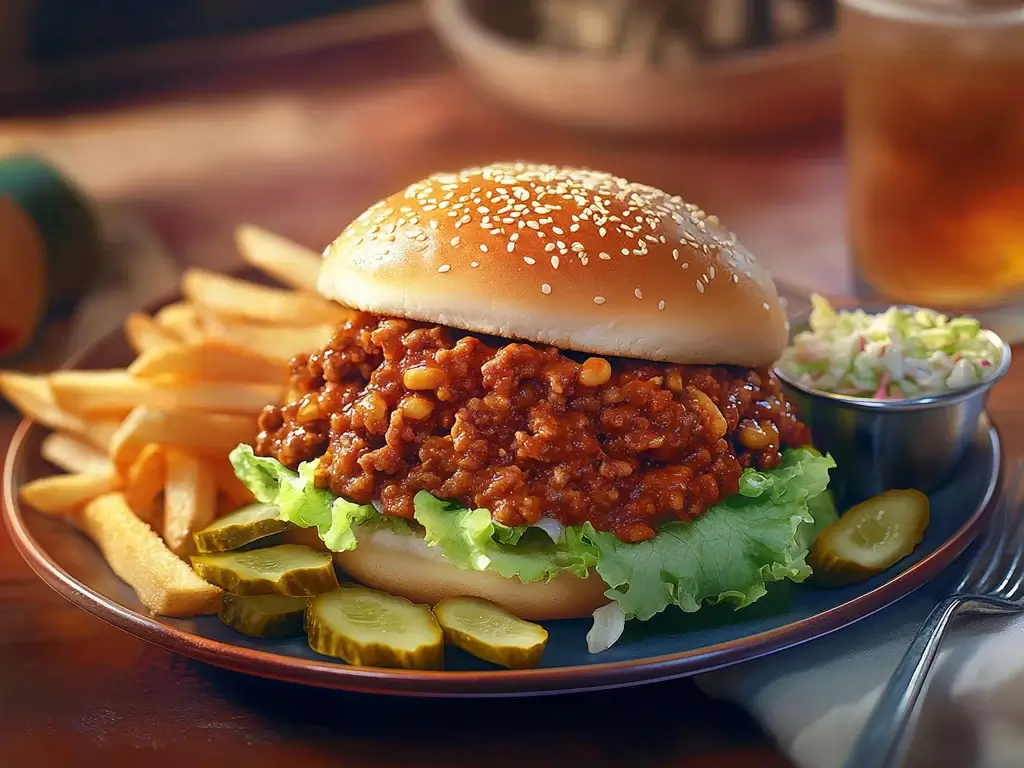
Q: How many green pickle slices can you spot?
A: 6